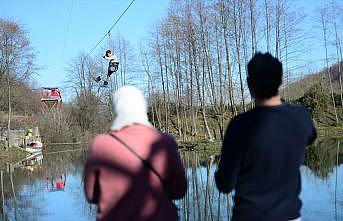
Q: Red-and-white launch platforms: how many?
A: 1